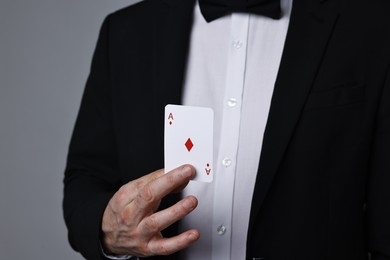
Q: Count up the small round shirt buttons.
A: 4